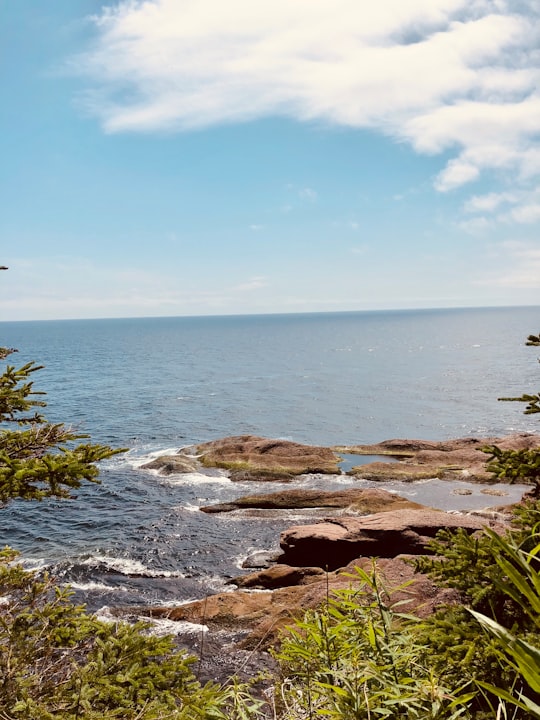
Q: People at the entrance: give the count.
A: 0